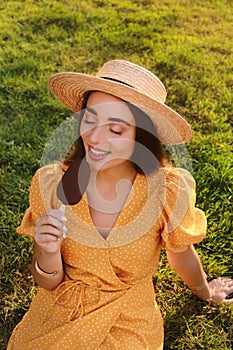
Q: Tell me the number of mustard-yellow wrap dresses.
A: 1